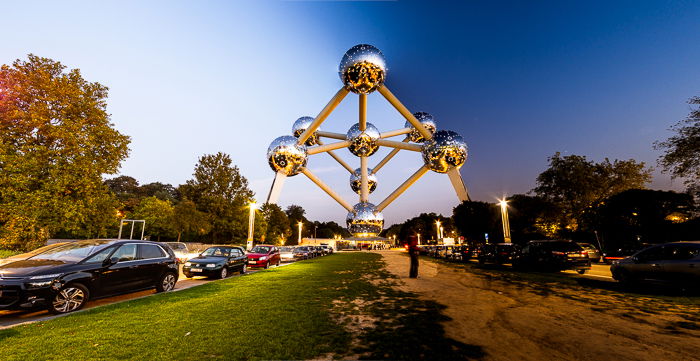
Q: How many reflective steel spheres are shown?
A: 8